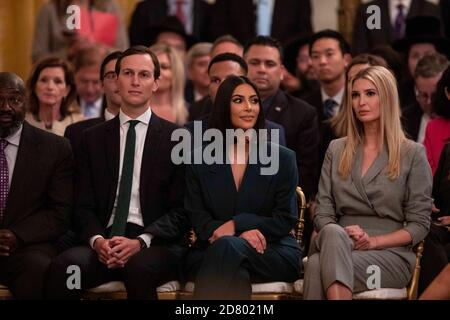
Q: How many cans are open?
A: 0